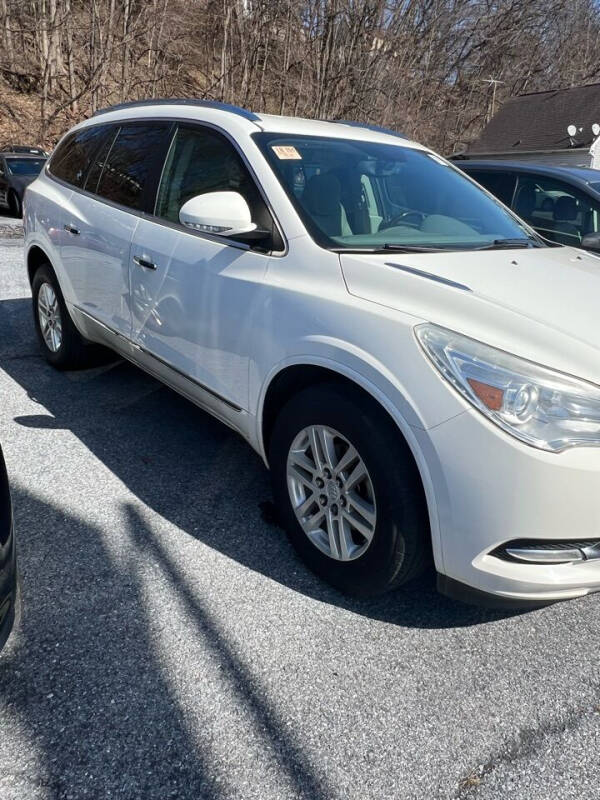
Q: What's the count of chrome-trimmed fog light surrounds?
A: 1